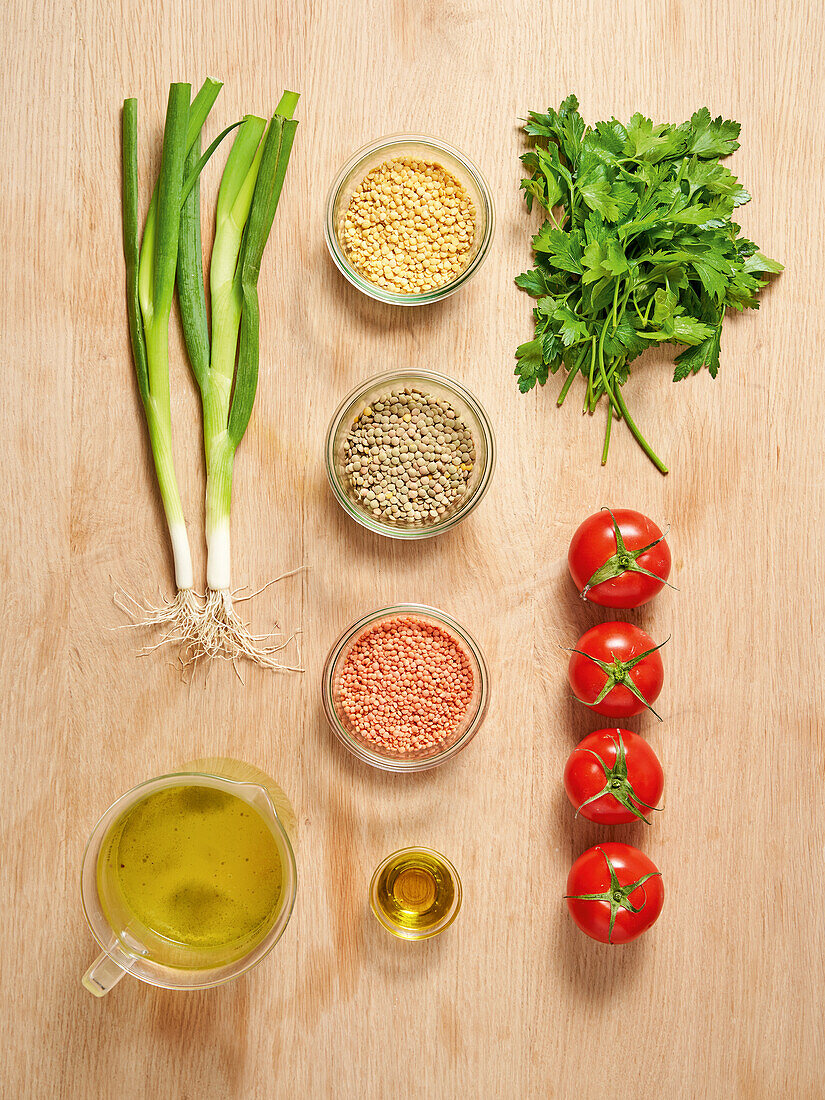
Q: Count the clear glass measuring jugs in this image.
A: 1